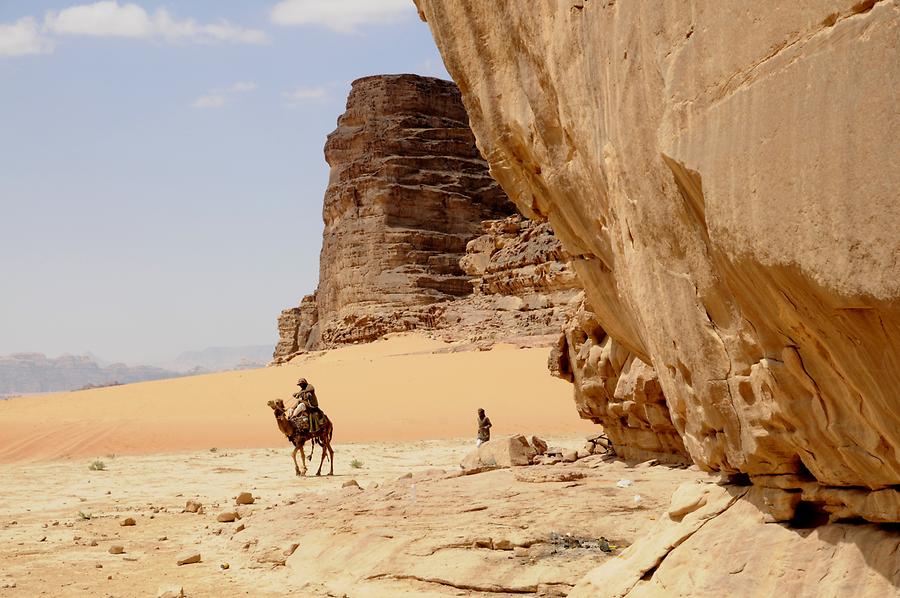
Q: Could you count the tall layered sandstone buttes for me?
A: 1